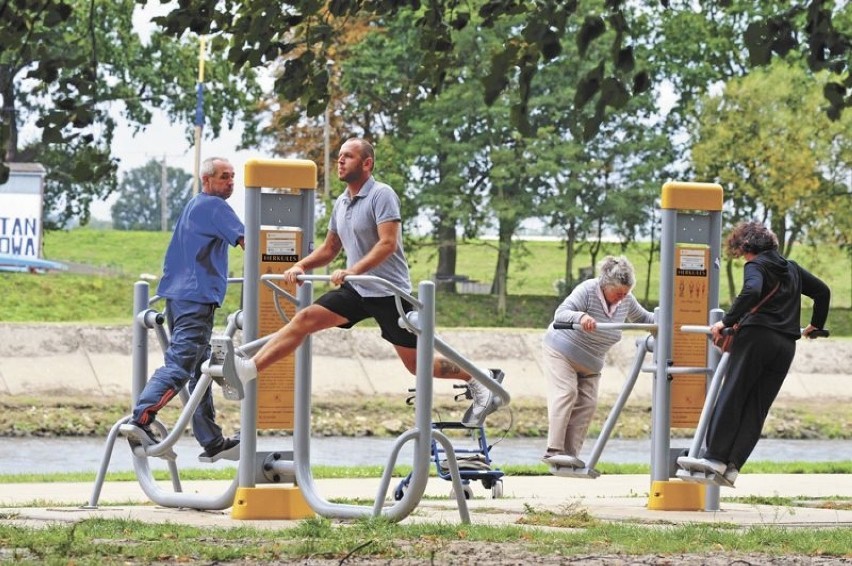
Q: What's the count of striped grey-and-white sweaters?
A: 1